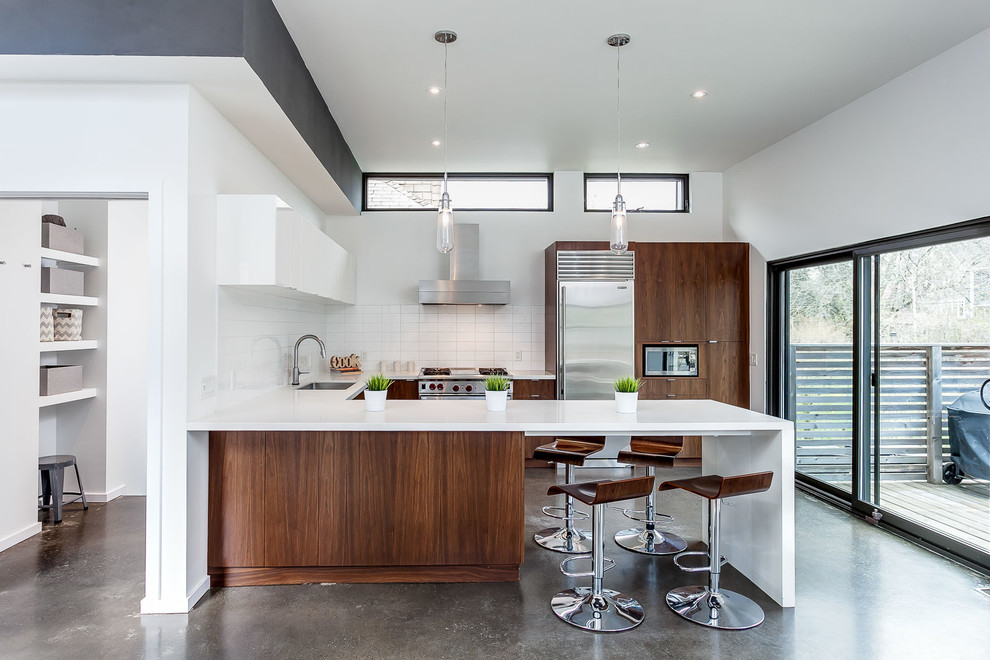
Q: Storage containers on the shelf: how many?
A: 5